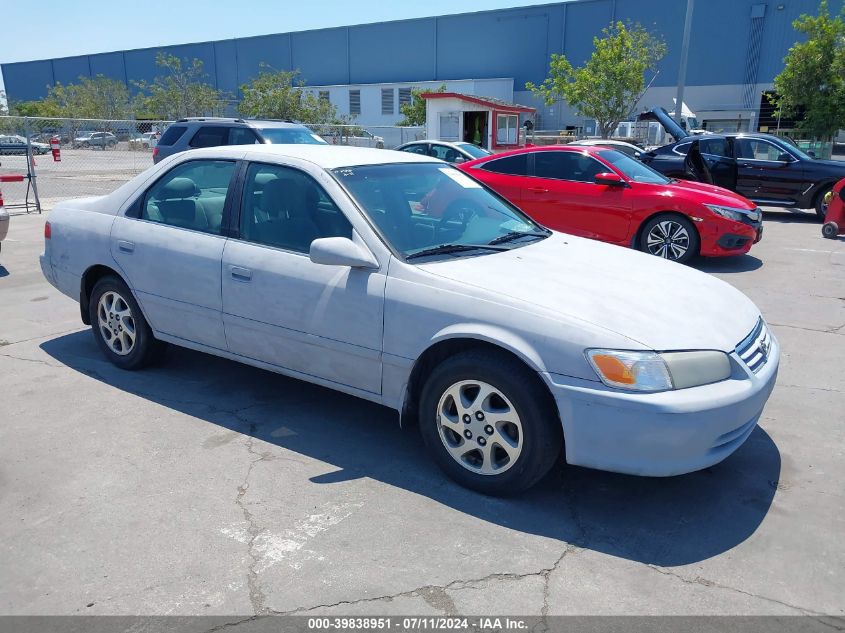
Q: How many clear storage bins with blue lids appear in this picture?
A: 0